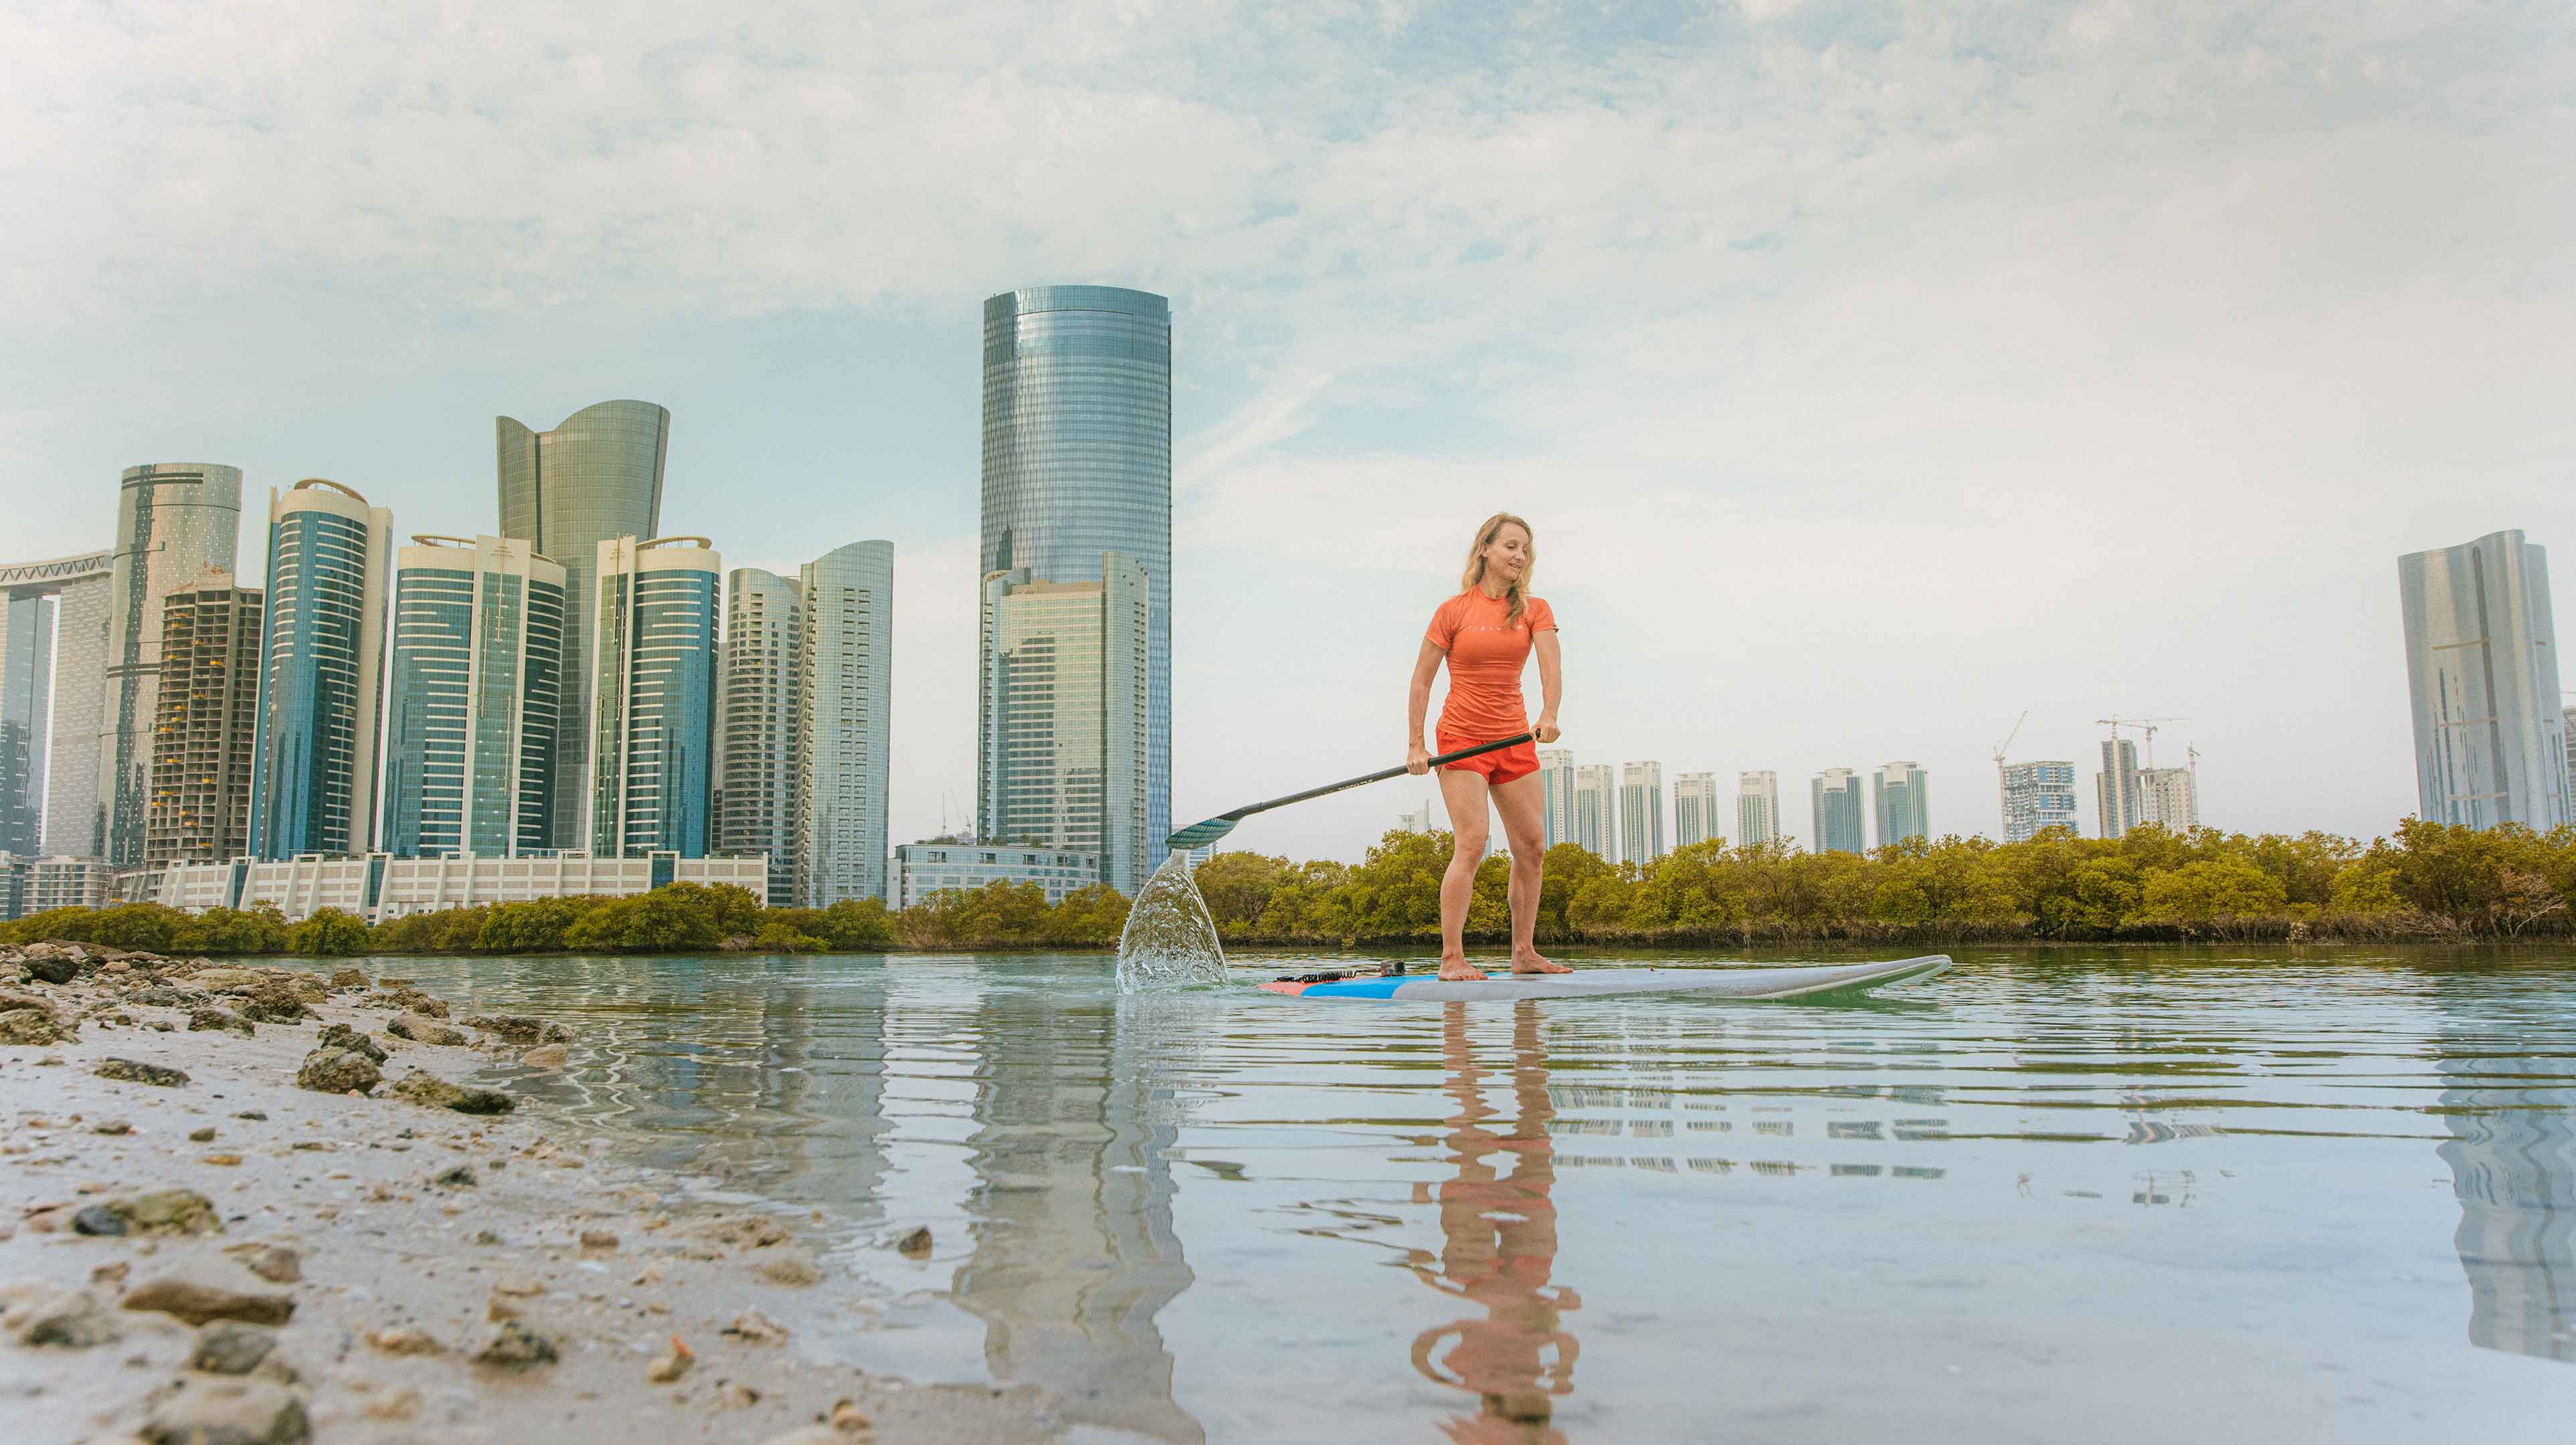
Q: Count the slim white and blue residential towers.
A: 7